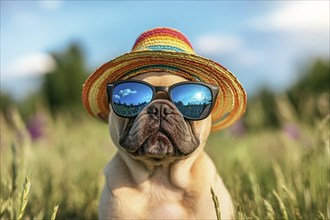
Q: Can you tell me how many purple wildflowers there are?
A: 3